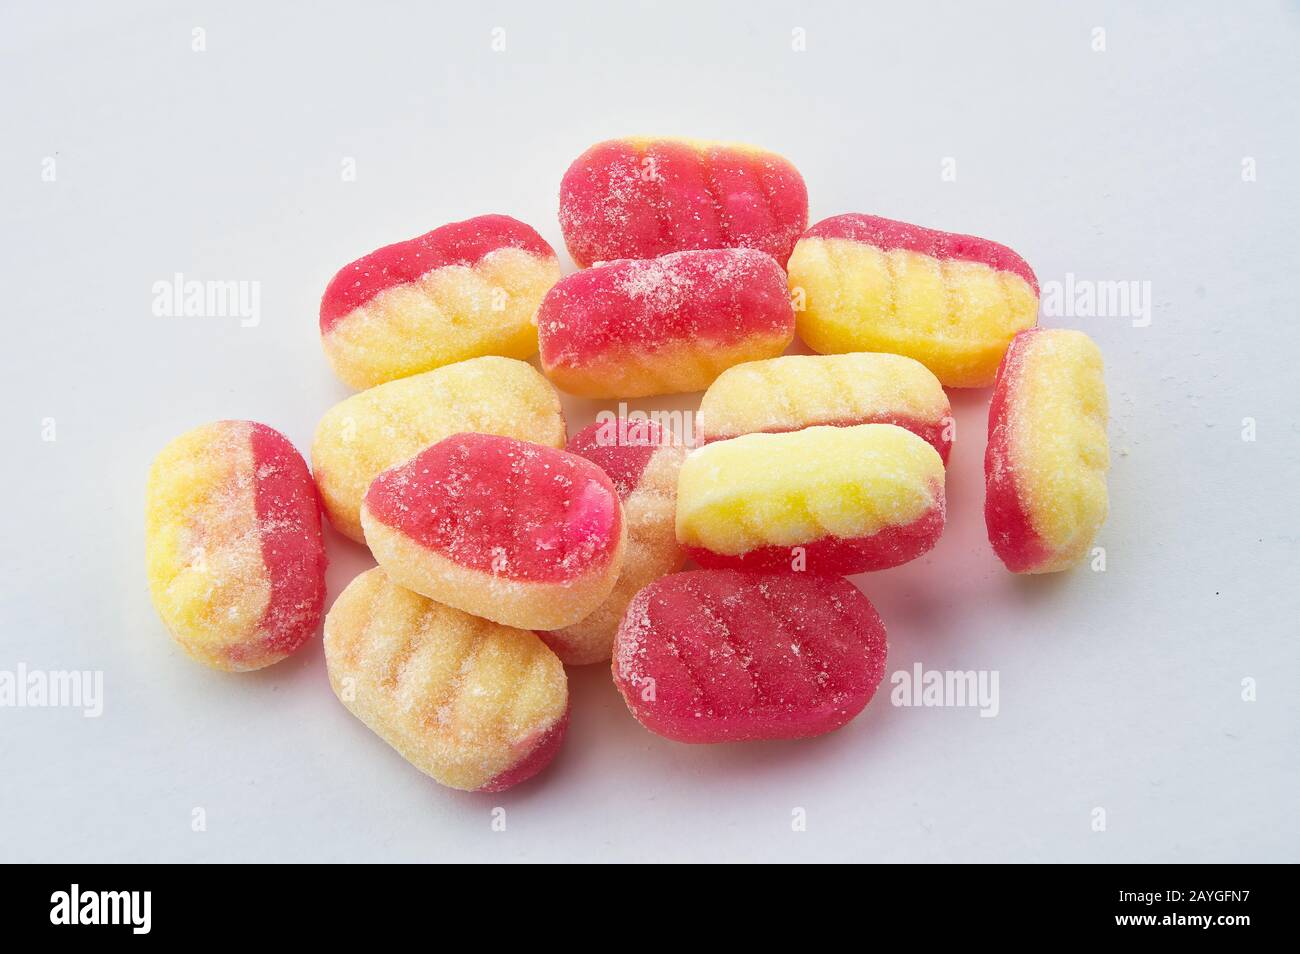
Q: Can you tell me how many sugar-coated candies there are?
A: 13